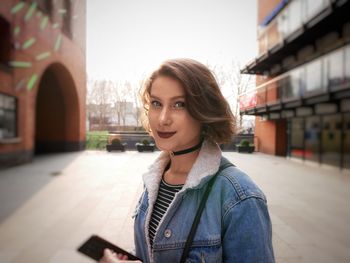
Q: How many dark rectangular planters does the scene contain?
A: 3